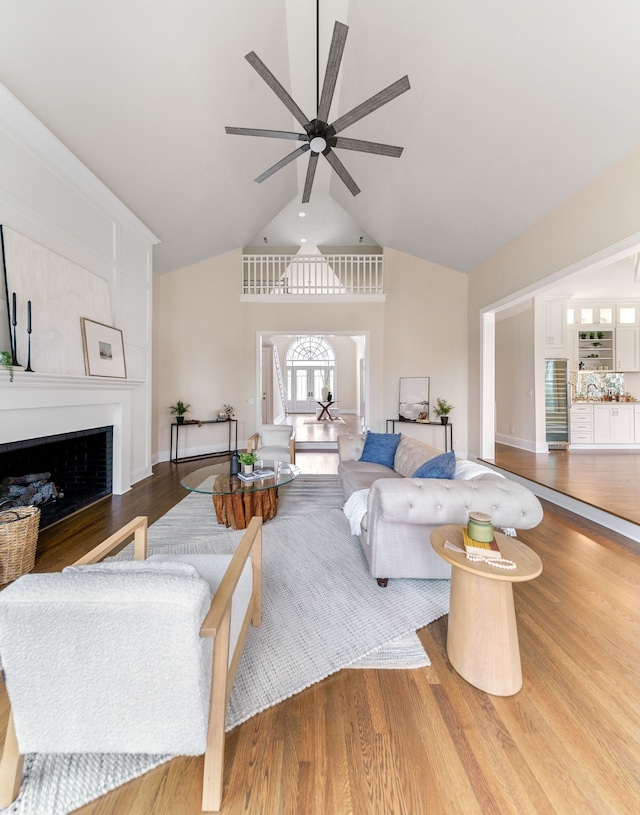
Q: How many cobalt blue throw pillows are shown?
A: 2